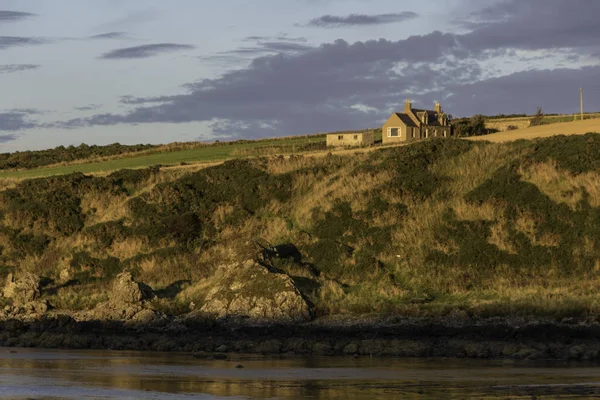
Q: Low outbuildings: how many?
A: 1